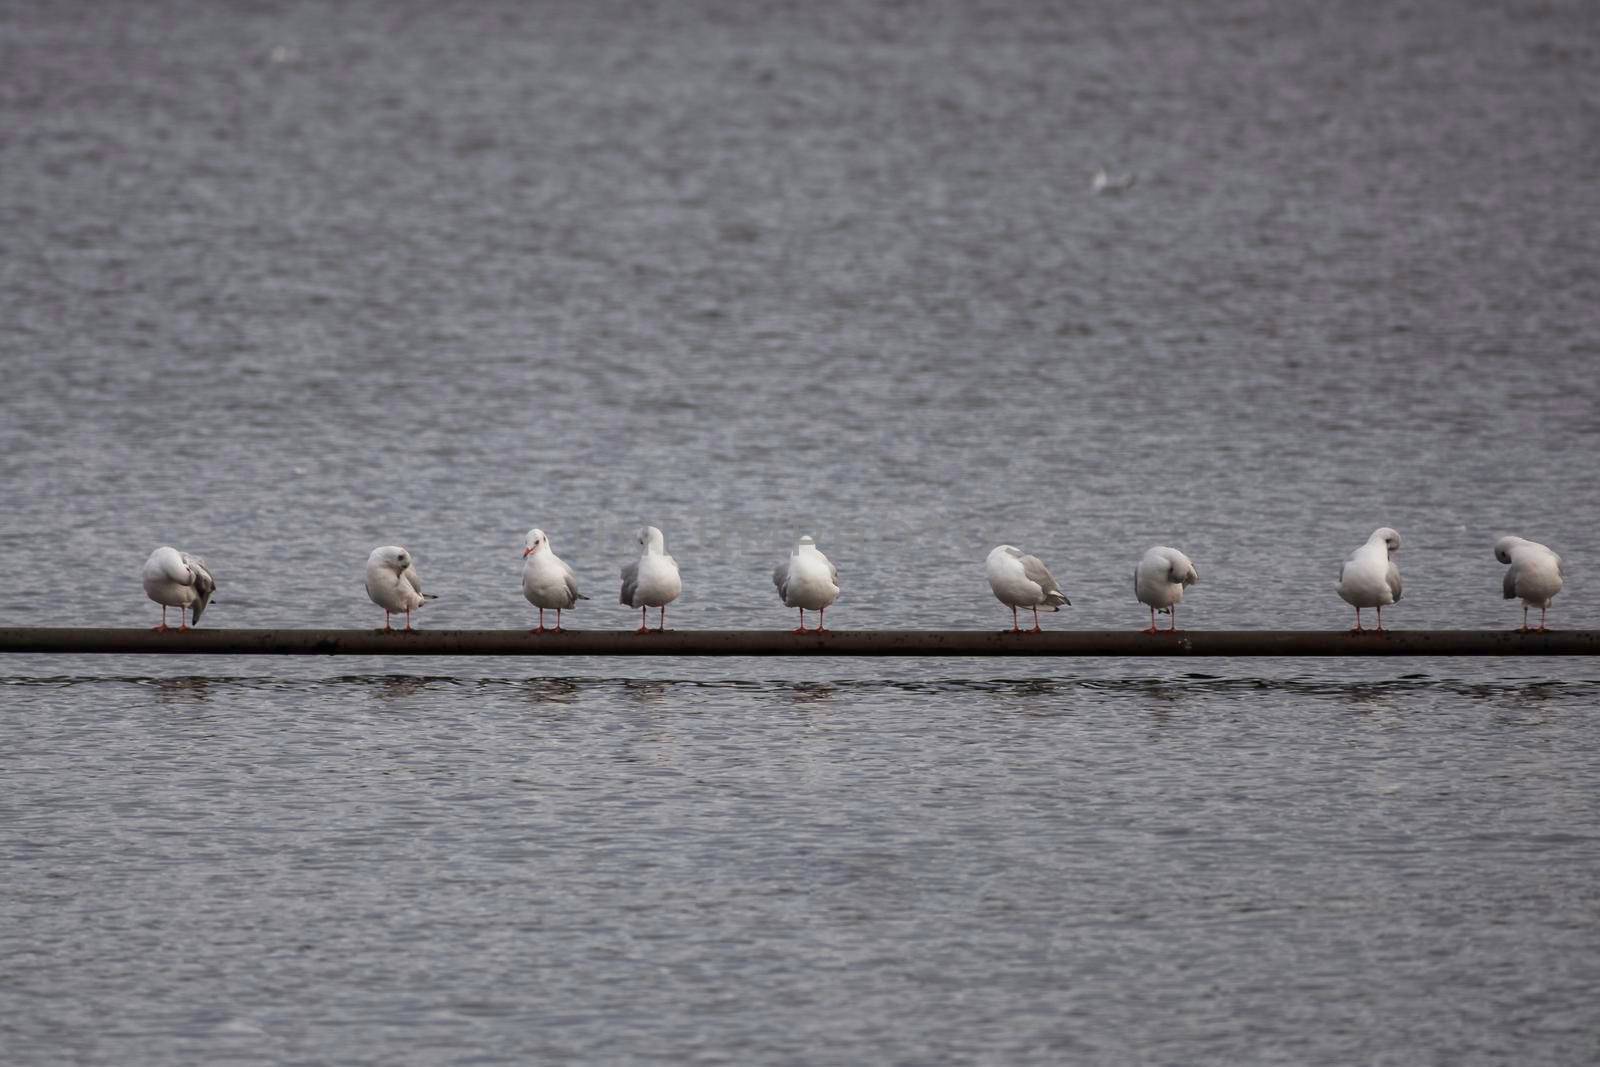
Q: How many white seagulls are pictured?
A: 9